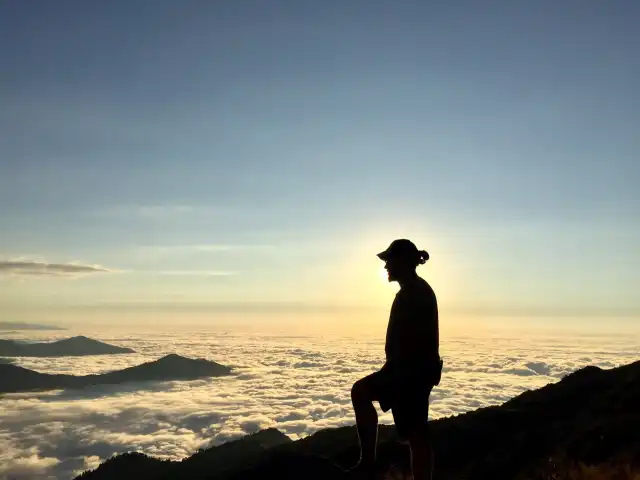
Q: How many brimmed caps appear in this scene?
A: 1